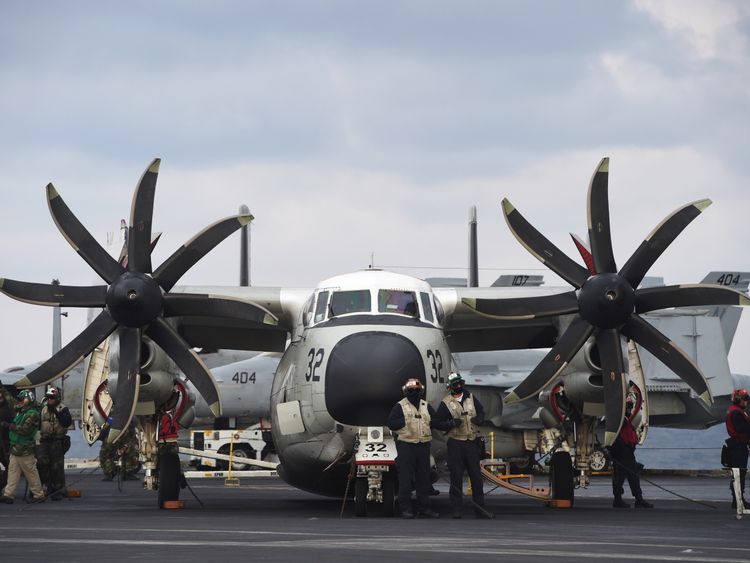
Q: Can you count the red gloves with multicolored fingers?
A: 0